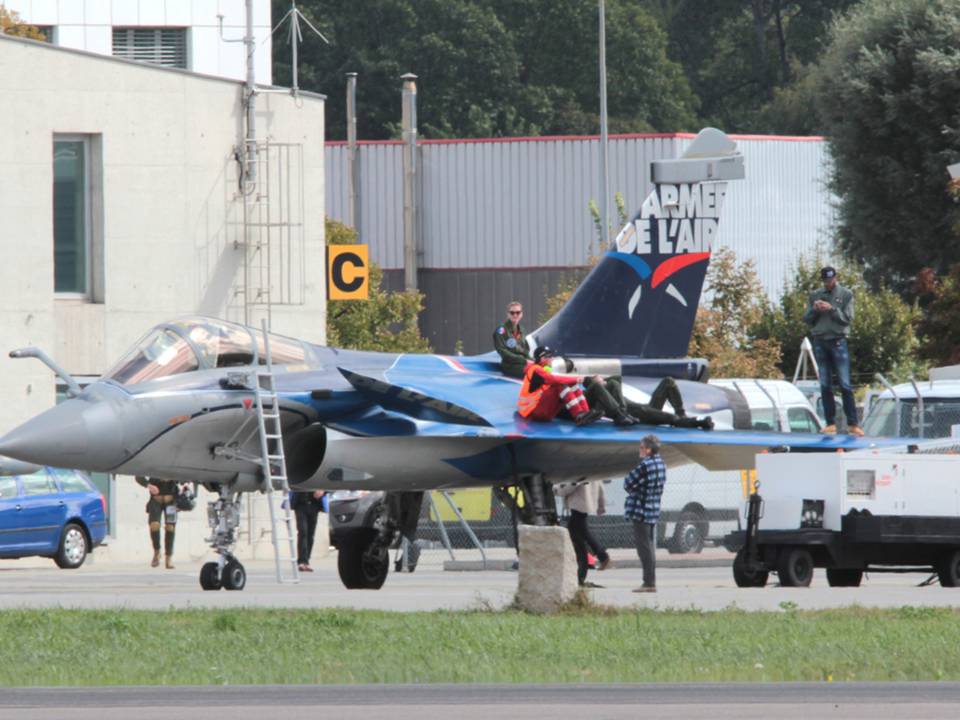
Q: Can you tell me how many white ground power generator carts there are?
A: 1